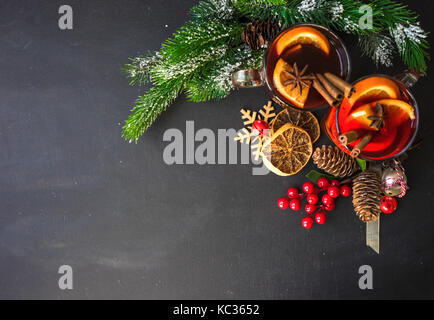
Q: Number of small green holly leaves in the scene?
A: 2